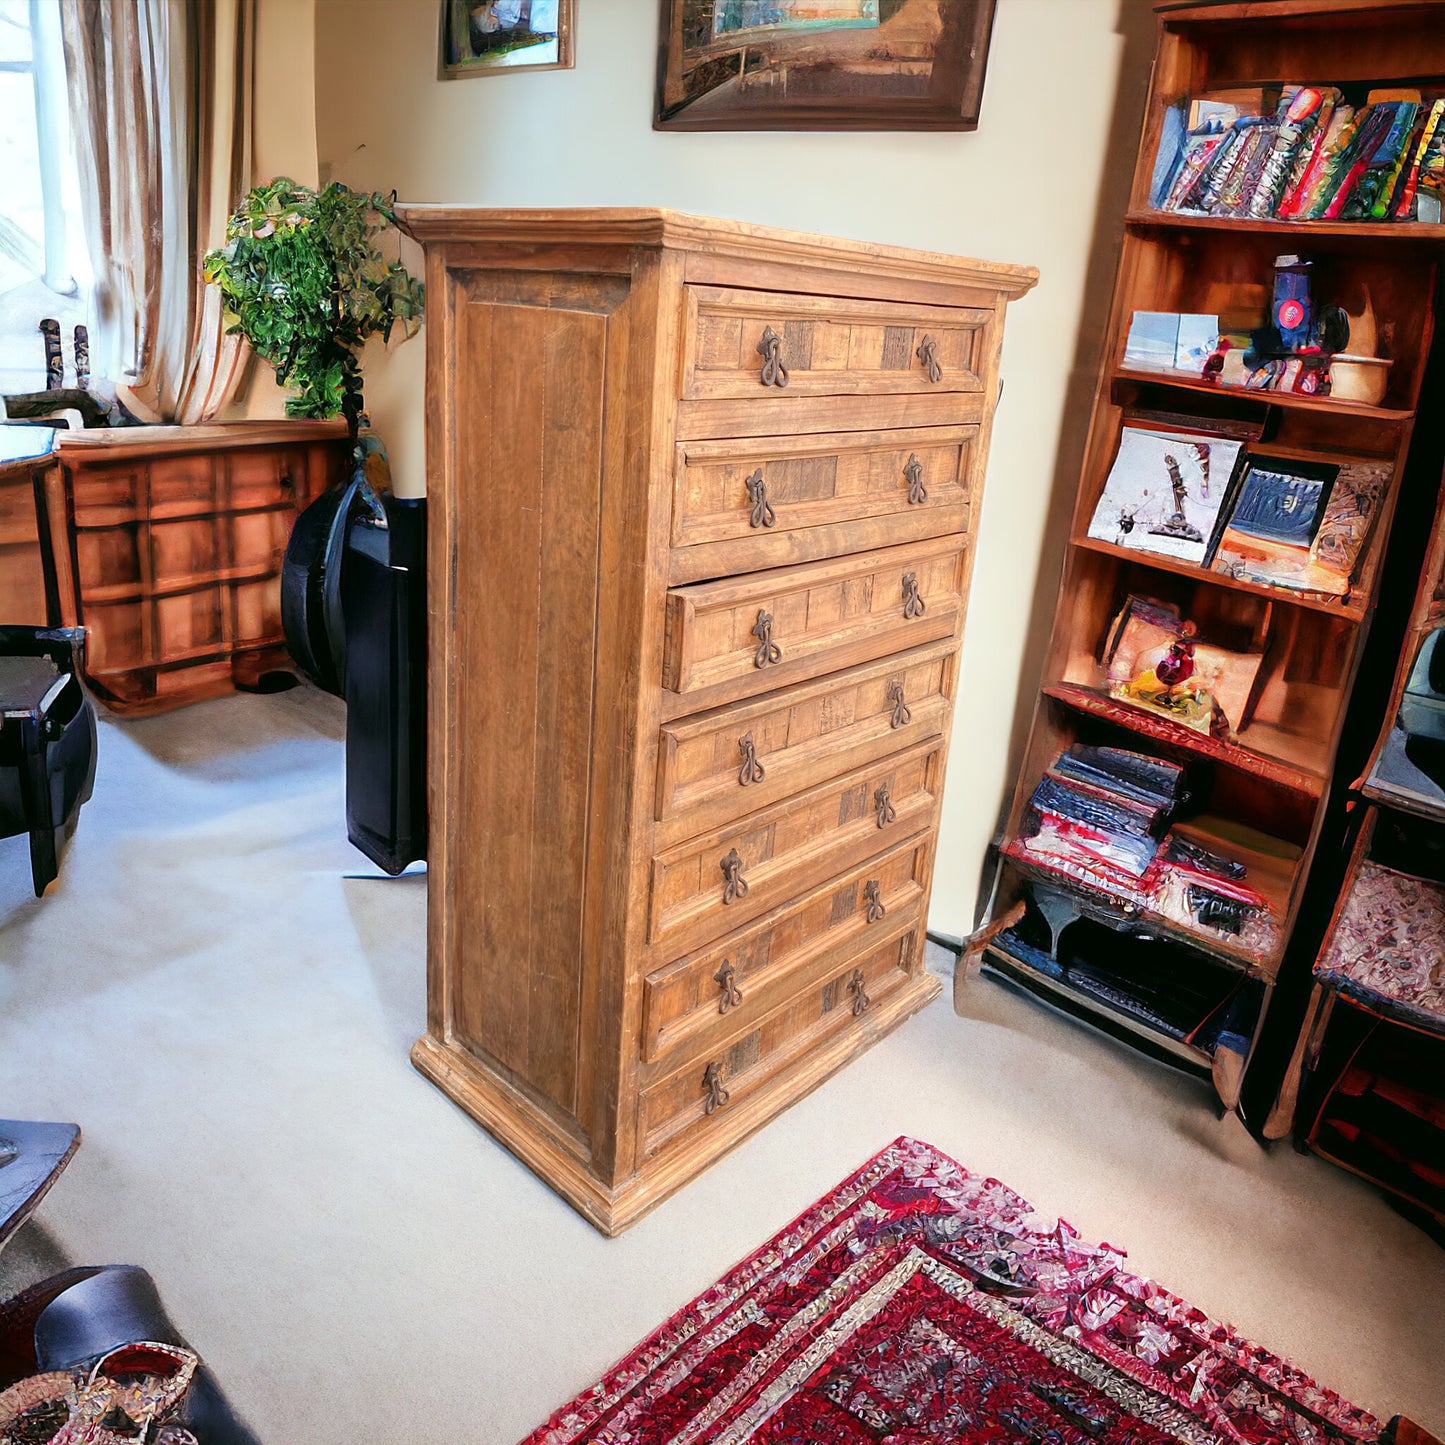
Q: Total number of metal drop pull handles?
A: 14